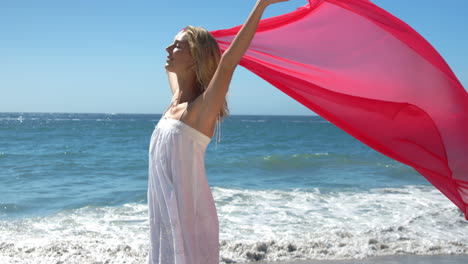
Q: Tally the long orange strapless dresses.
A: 0